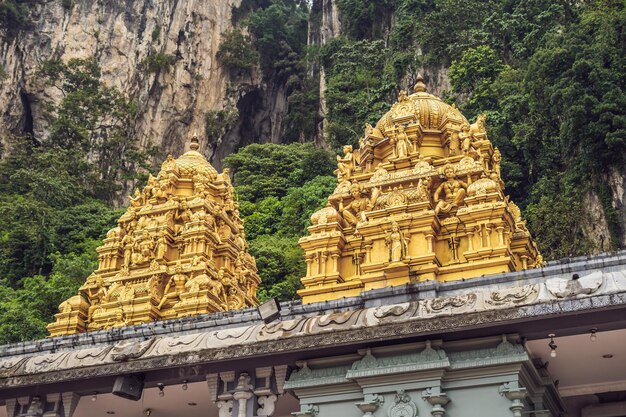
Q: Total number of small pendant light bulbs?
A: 5